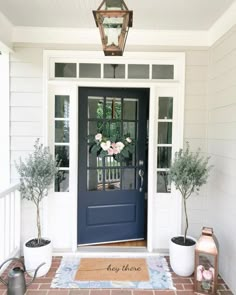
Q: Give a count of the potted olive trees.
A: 2